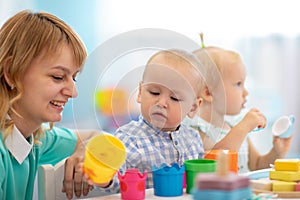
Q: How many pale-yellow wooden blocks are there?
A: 3